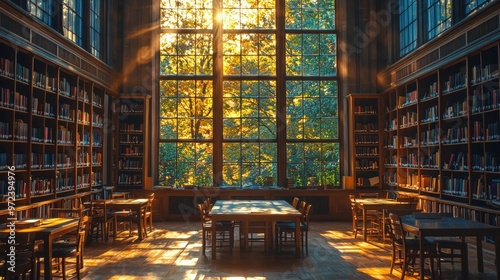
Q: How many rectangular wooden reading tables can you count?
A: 5